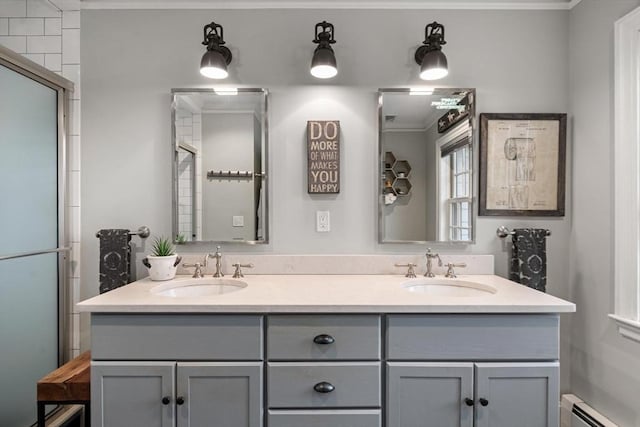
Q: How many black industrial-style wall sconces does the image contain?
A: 3